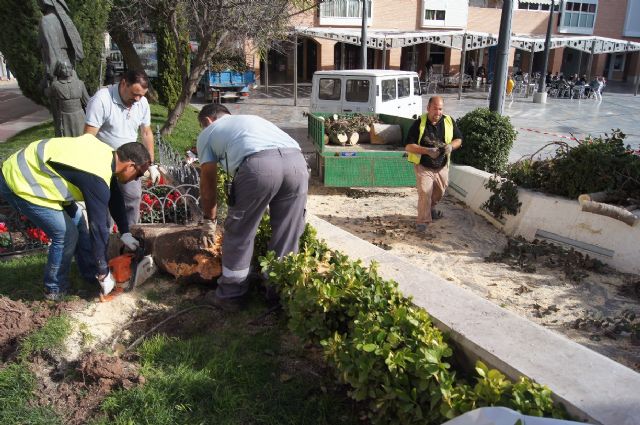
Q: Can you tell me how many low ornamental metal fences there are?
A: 1